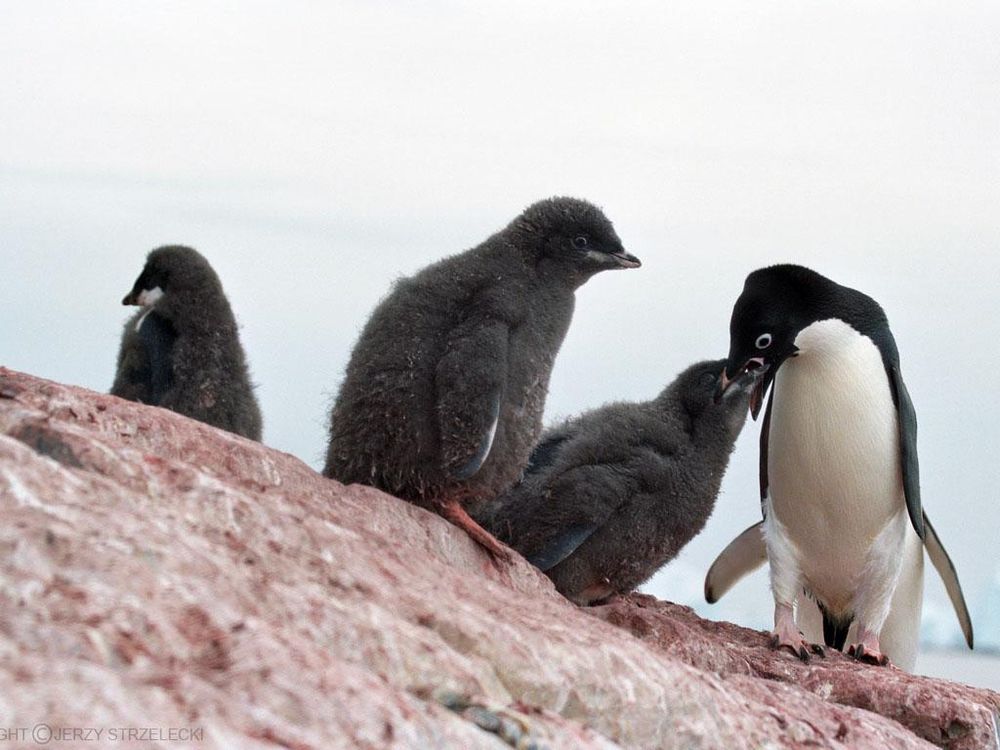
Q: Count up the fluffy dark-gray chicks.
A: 3